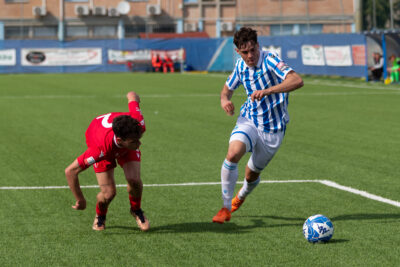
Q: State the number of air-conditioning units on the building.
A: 7